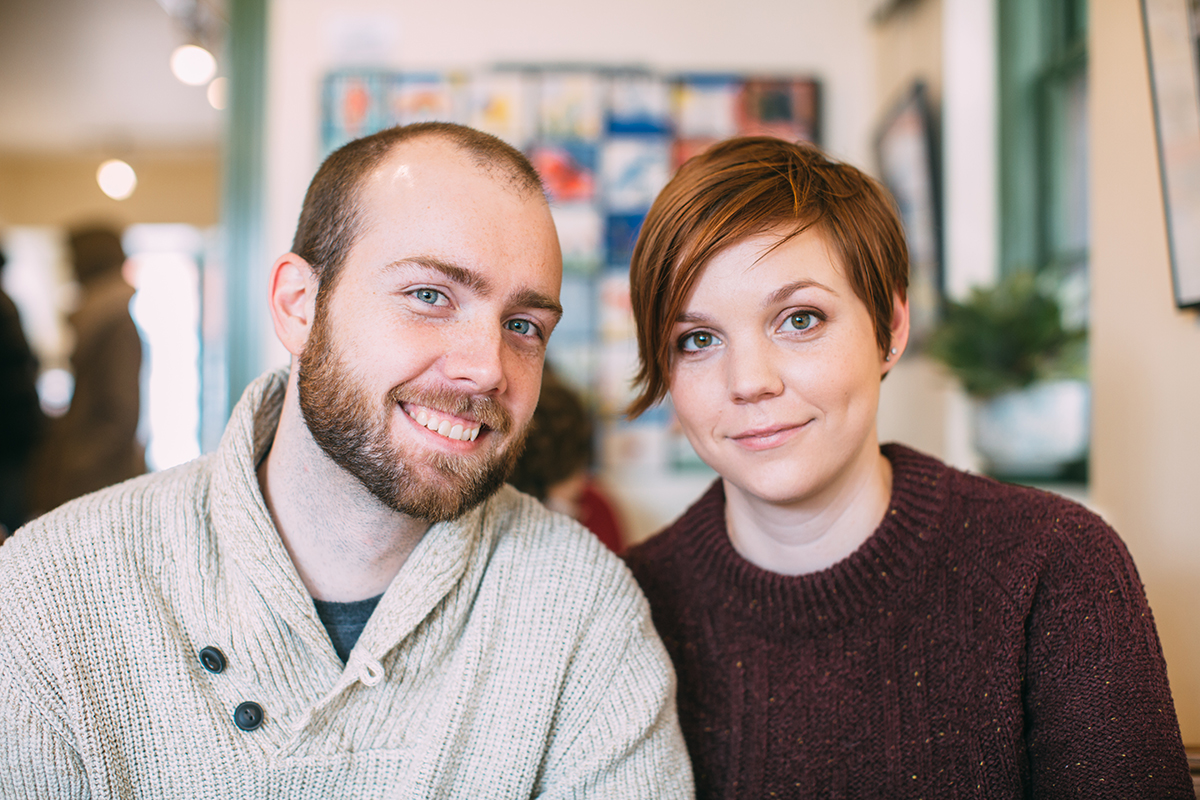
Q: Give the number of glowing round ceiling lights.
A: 3